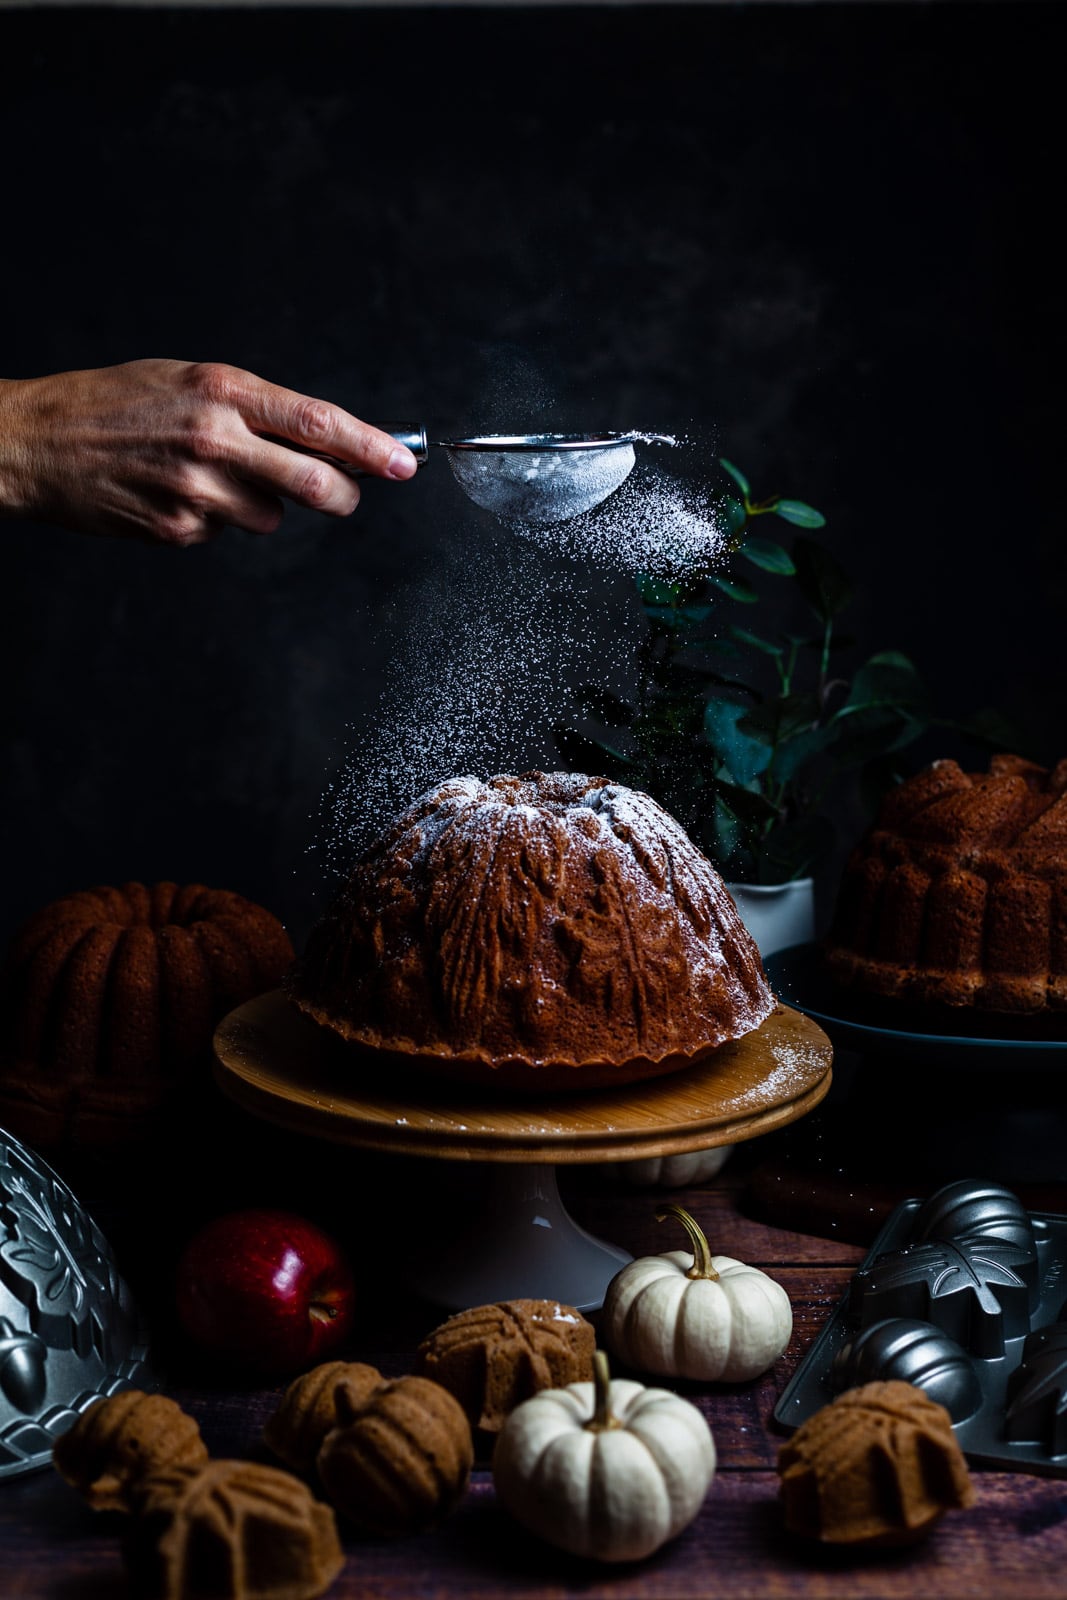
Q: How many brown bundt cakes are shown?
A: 3